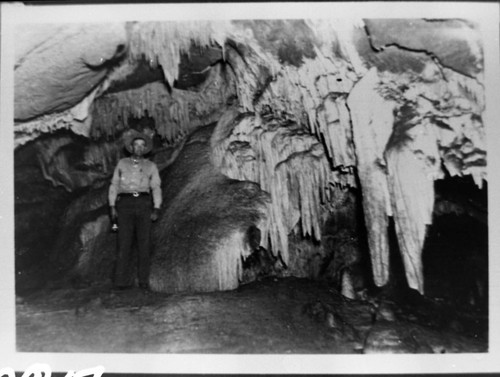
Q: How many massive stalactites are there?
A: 2